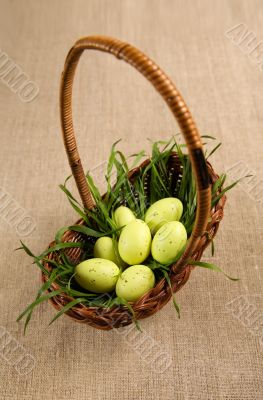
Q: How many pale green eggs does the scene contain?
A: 7